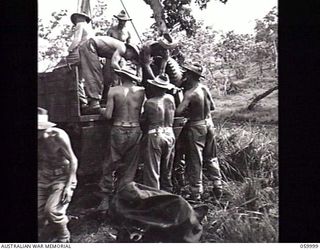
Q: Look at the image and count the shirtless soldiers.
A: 8